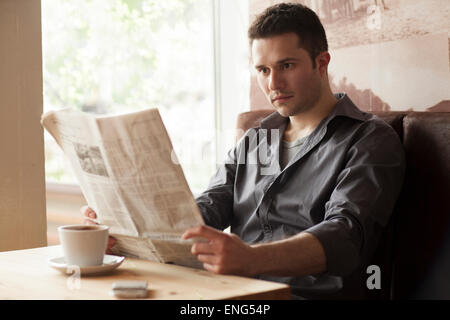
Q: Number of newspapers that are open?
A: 1